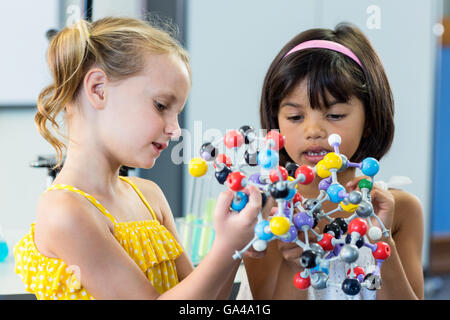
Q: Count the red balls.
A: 12